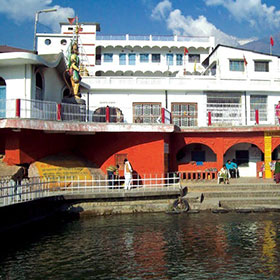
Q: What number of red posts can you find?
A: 6